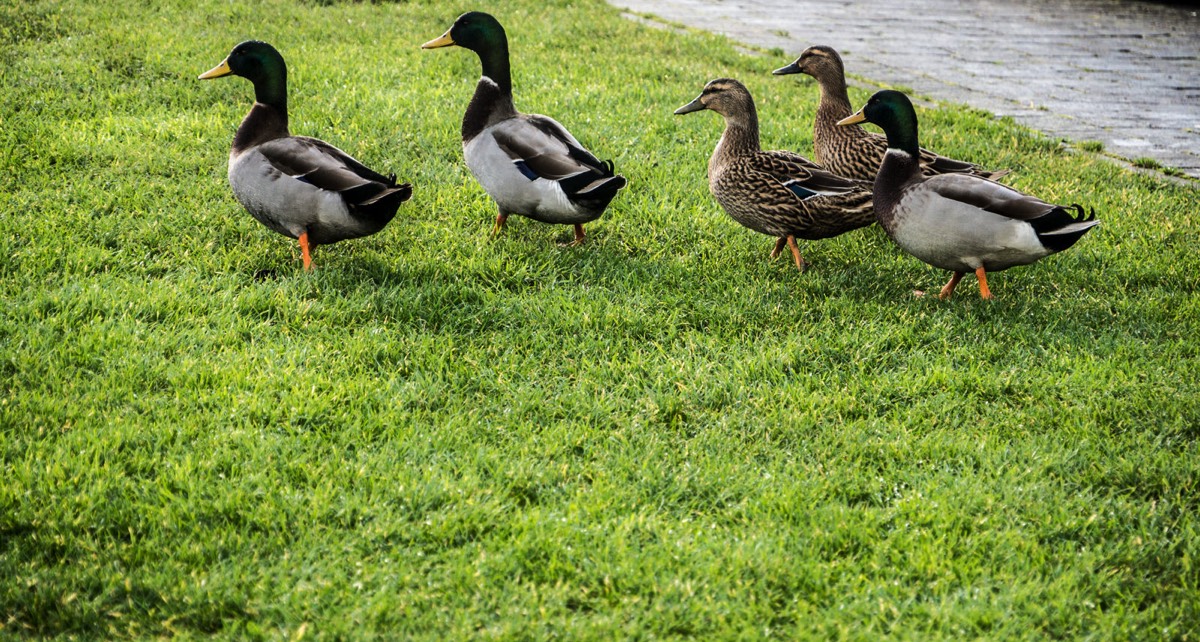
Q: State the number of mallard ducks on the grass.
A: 5